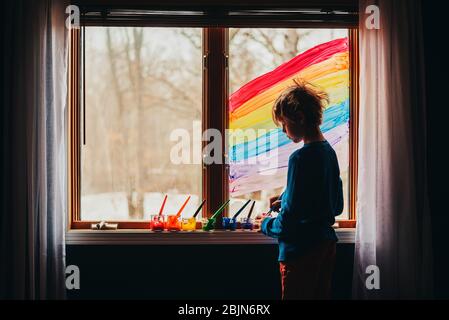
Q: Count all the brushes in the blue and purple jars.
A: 2